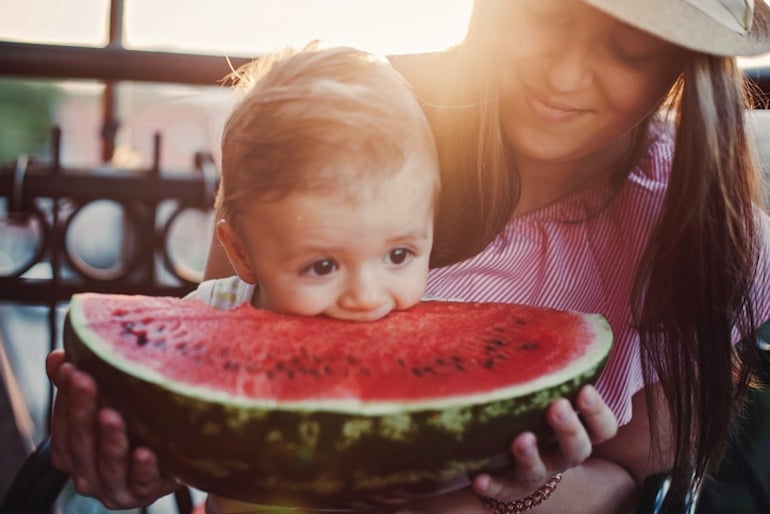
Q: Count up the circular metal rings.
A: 3